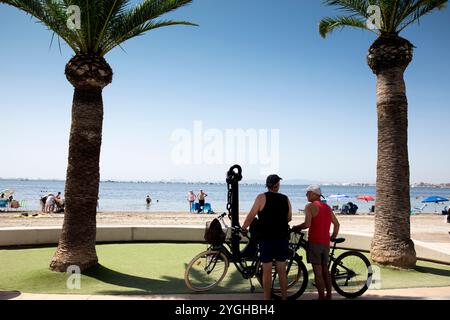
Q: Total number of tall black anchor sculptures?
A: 1